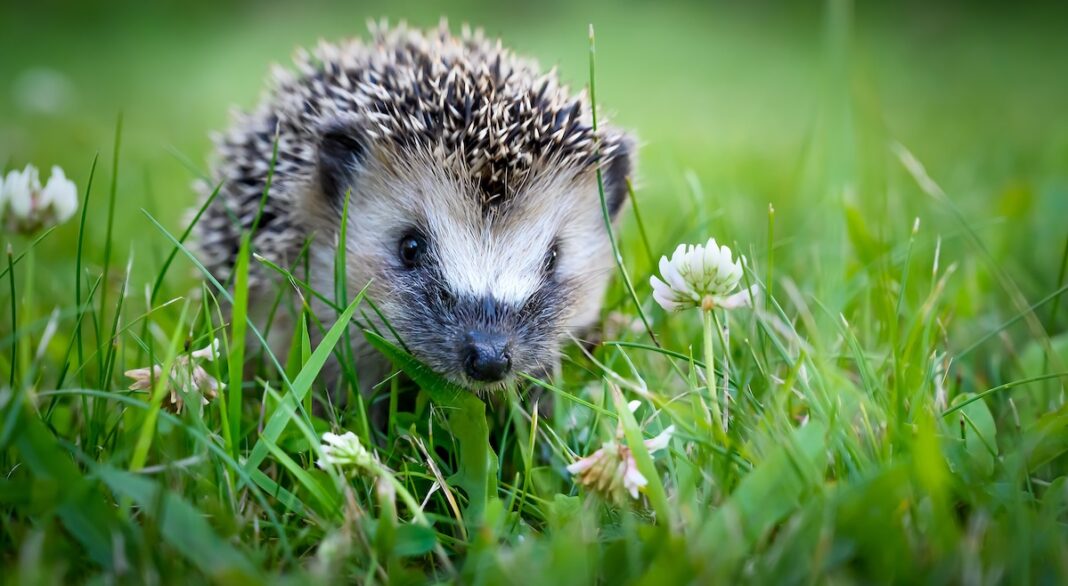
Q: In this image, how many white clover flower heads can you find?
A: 5